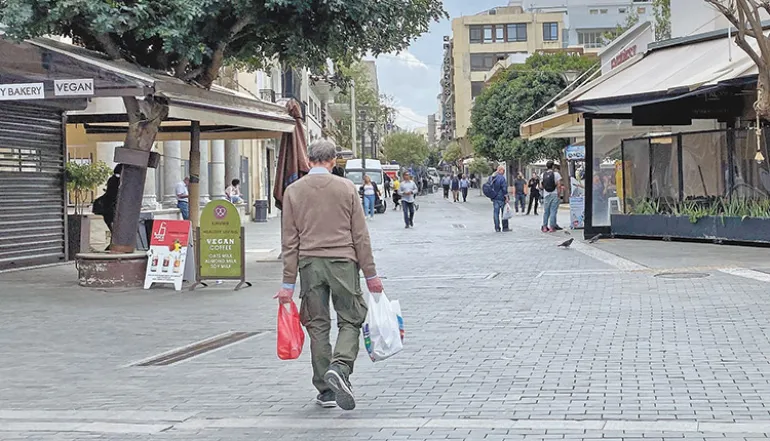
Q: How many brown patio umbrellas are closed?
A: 1